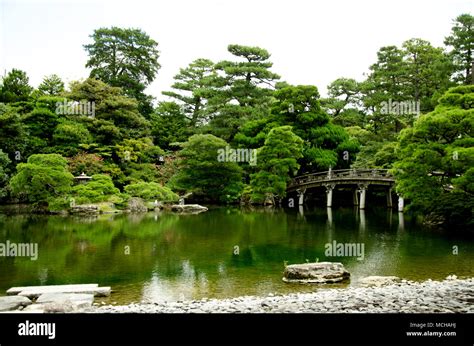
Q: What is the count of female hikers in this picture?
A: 0